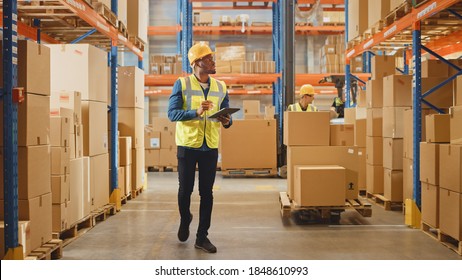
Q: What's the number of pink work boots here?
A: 0